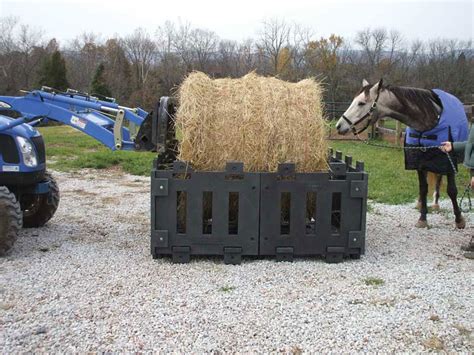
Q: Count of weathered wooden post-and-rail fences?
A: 1